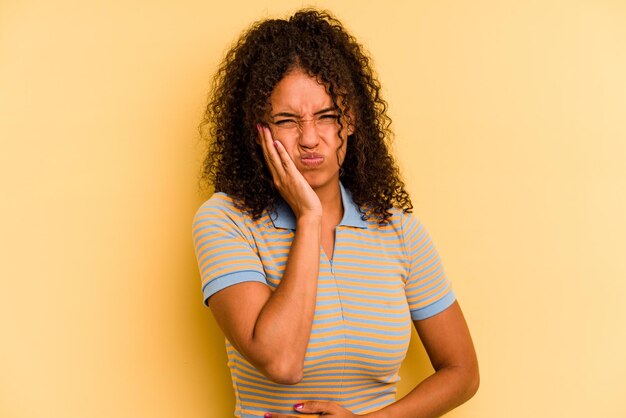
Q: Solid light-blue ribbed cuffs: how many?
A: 2